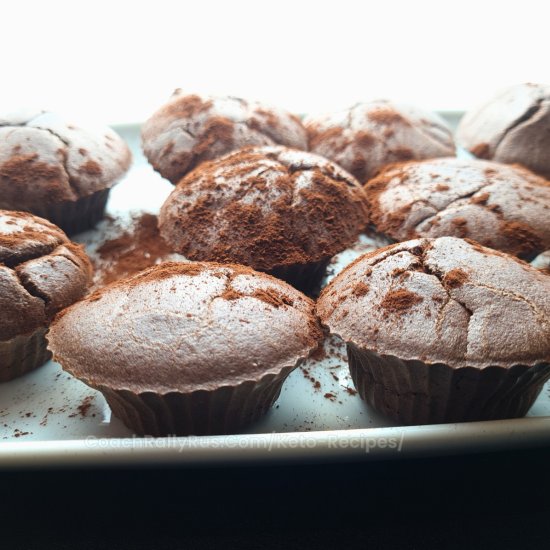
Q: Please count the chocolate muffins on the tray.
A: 9